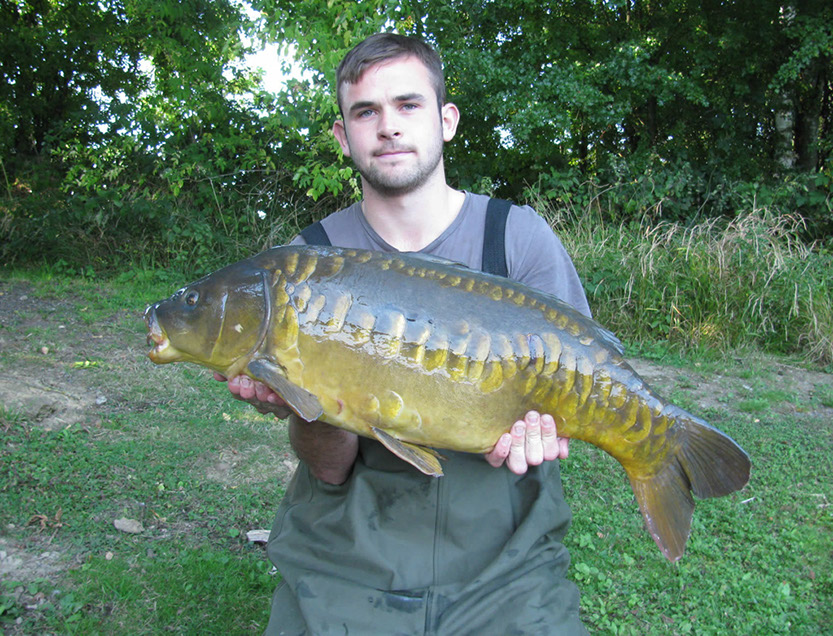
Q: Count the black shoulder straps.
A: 2